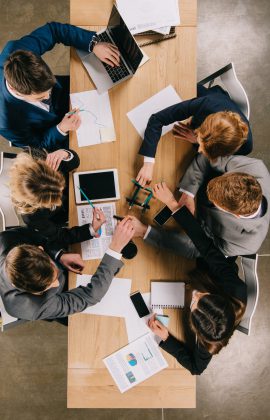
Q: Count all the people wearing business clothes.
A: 6